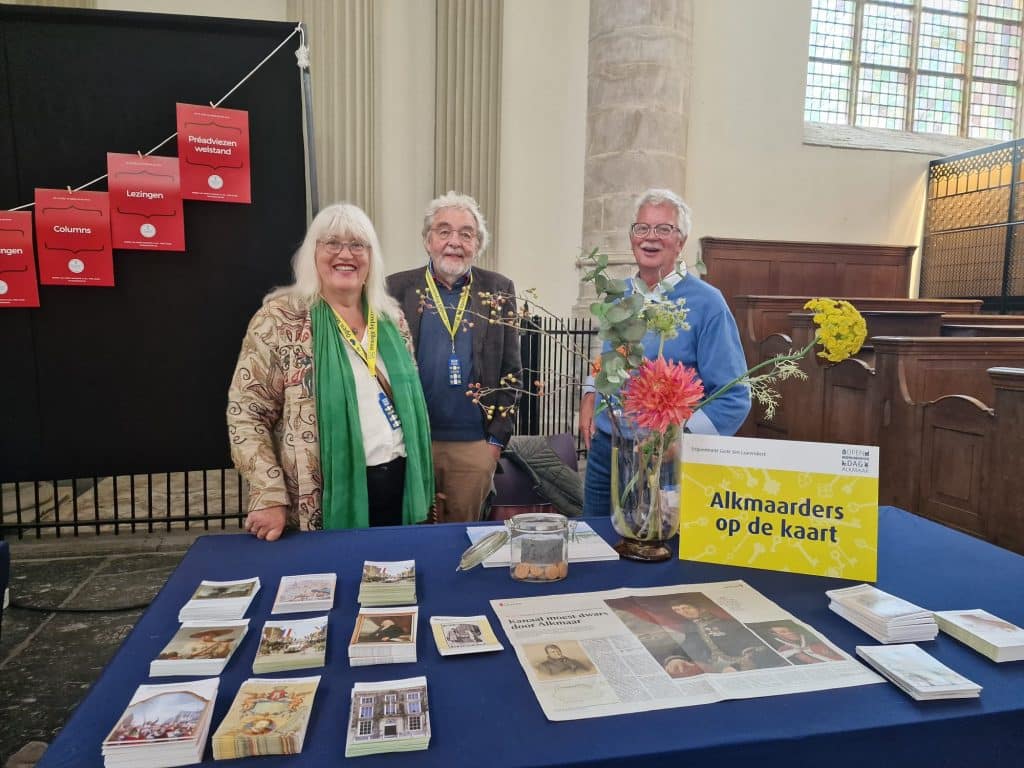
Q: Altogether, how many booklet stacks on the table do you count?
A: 13